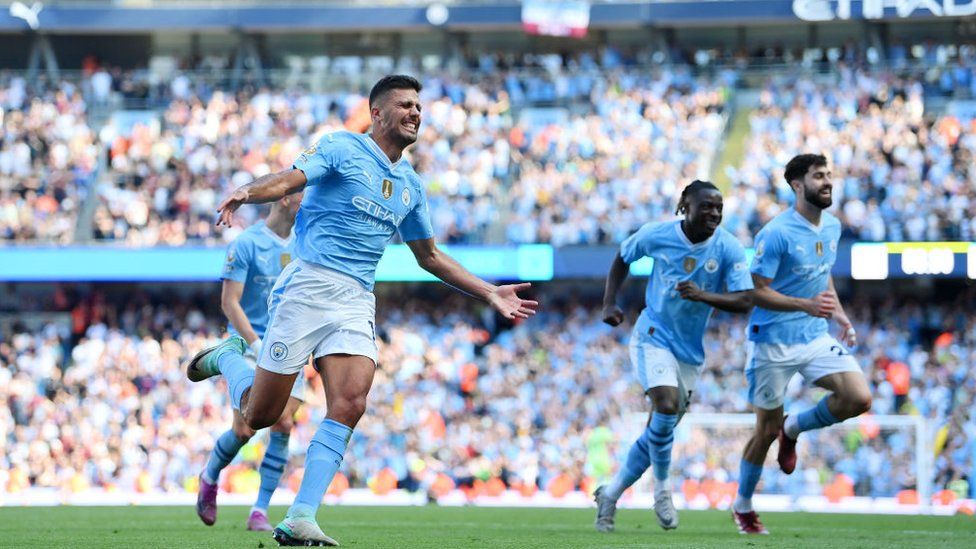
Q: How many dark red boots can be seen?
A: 2